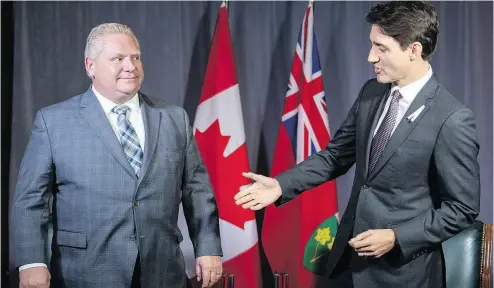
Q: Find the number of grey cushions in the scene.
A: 0